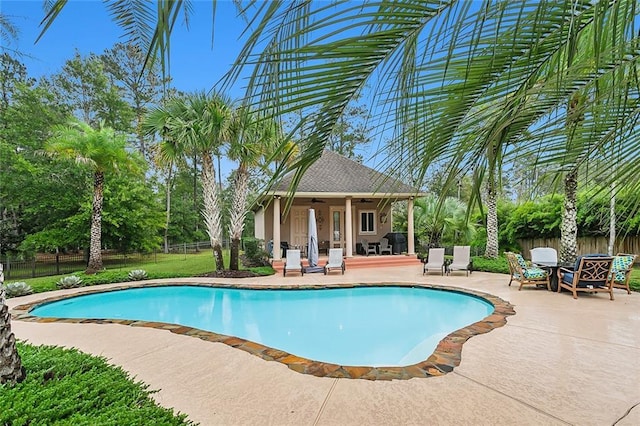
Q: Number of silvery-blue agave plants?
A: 3